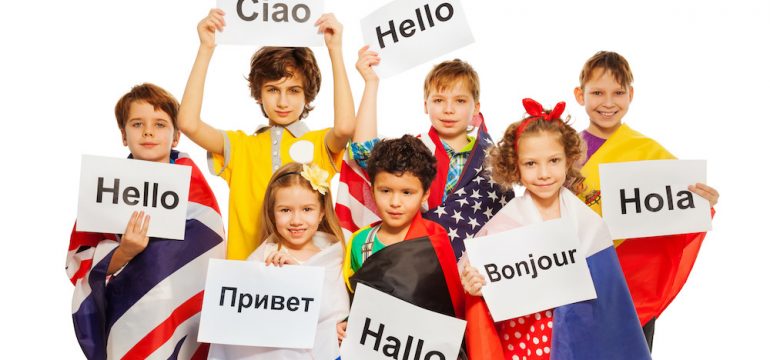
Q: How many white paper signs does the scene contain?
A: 7